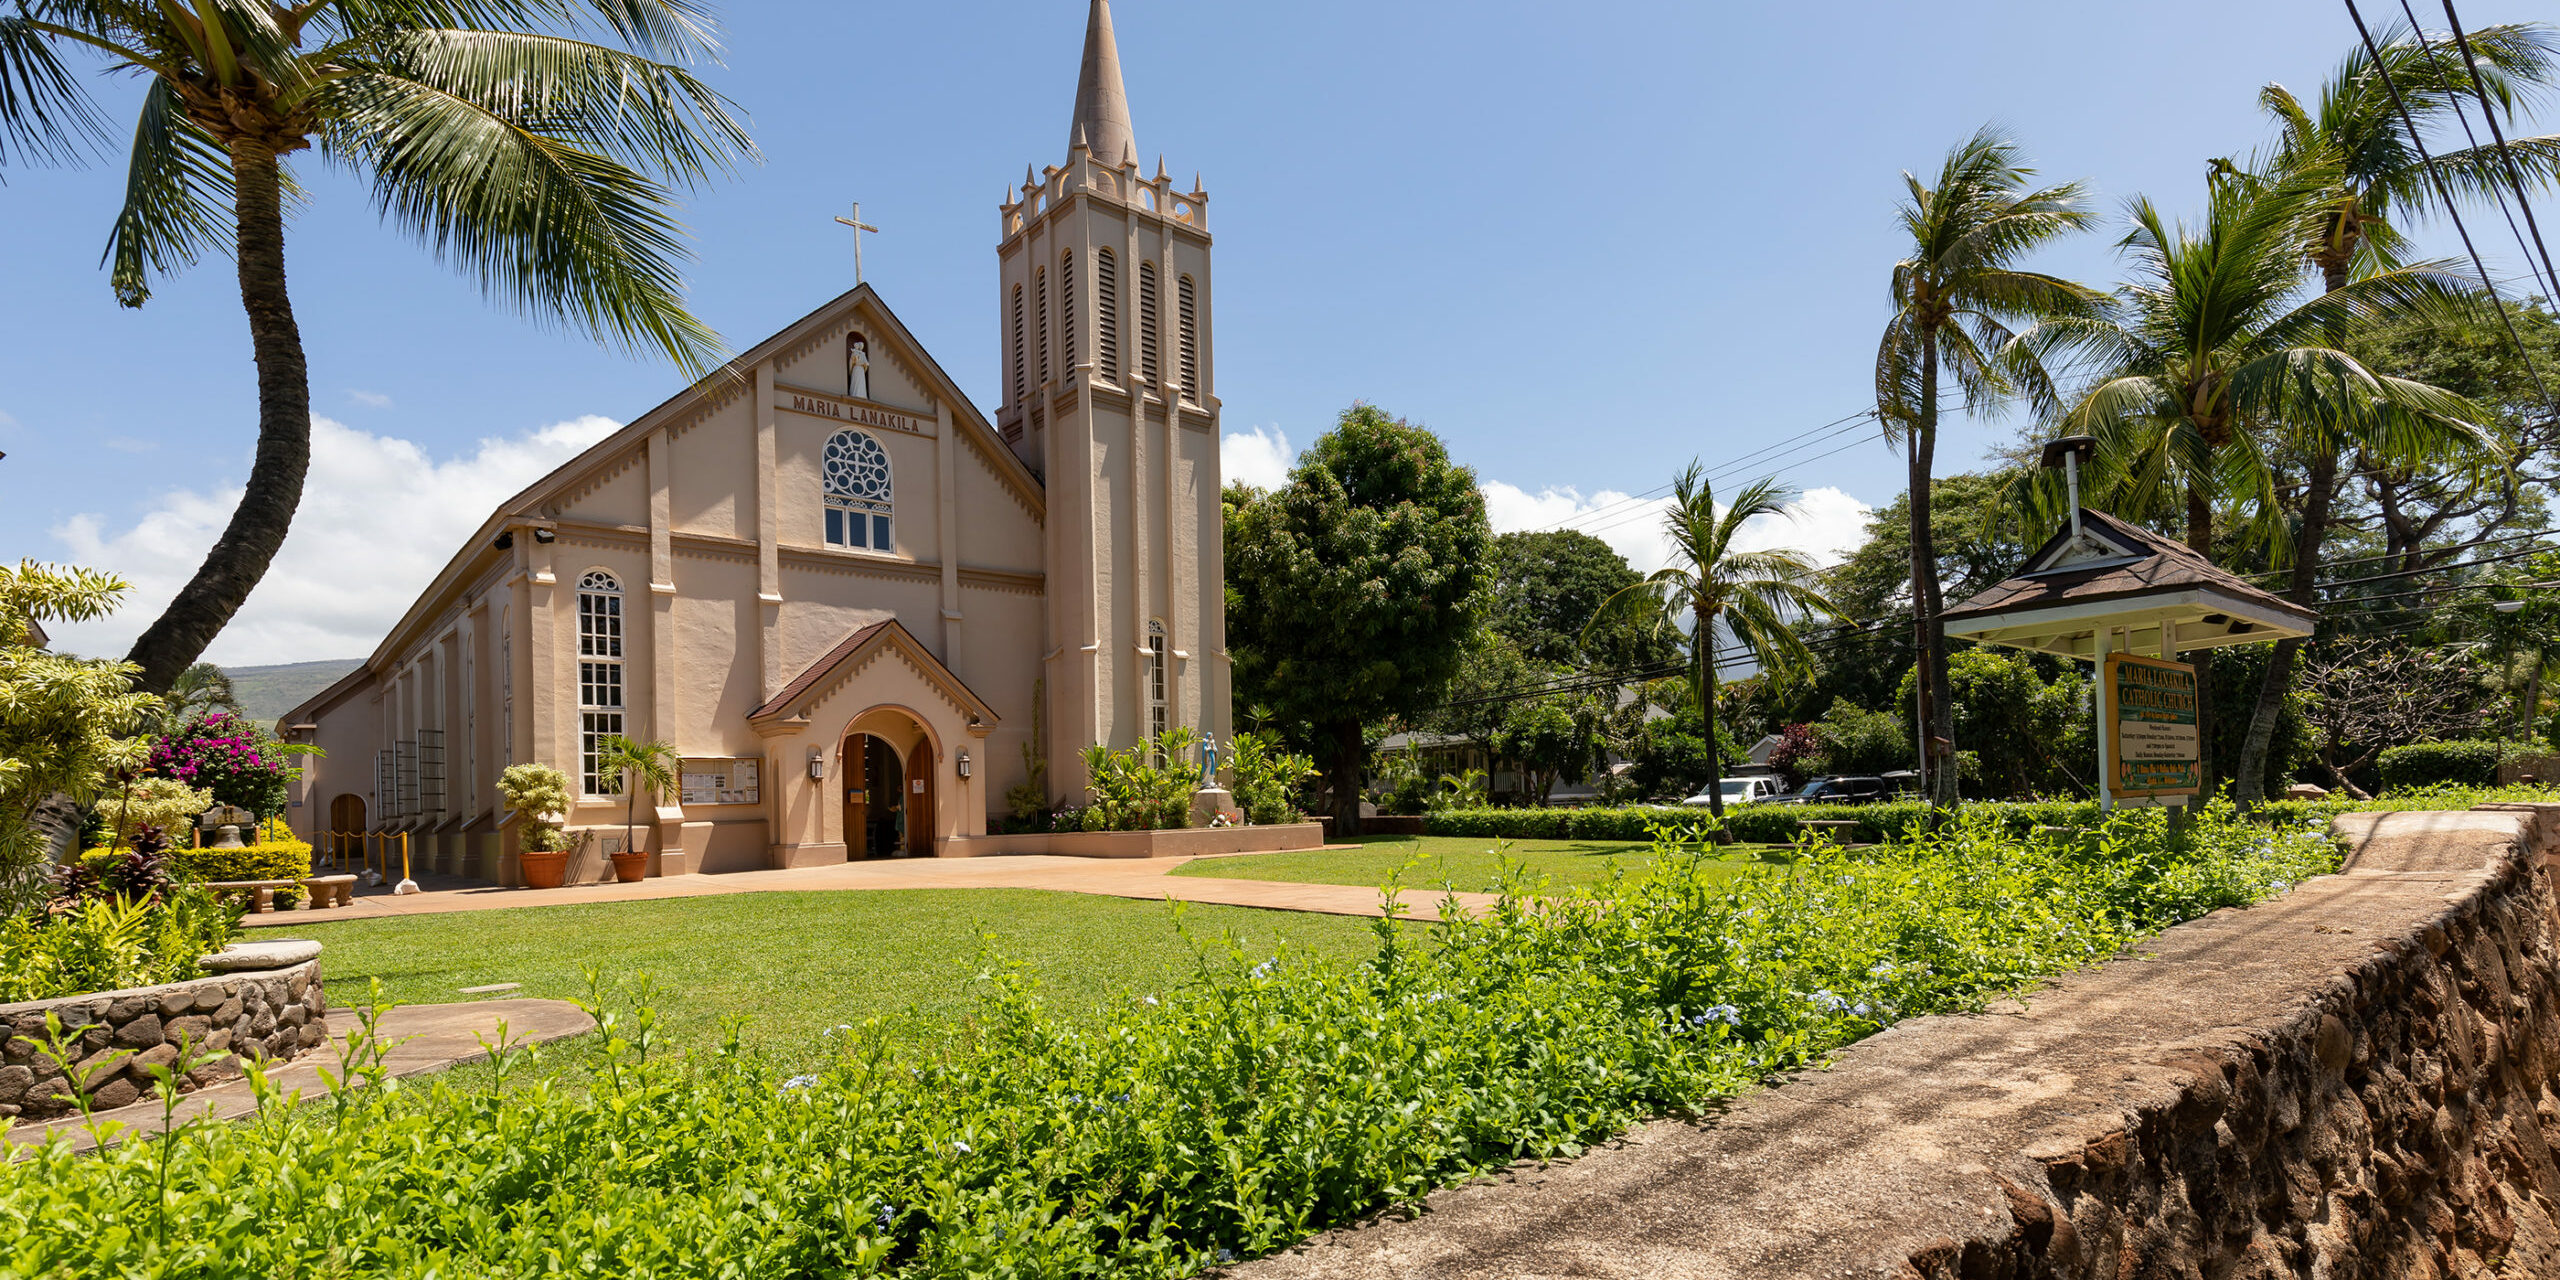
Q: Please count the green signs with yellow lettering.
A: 1